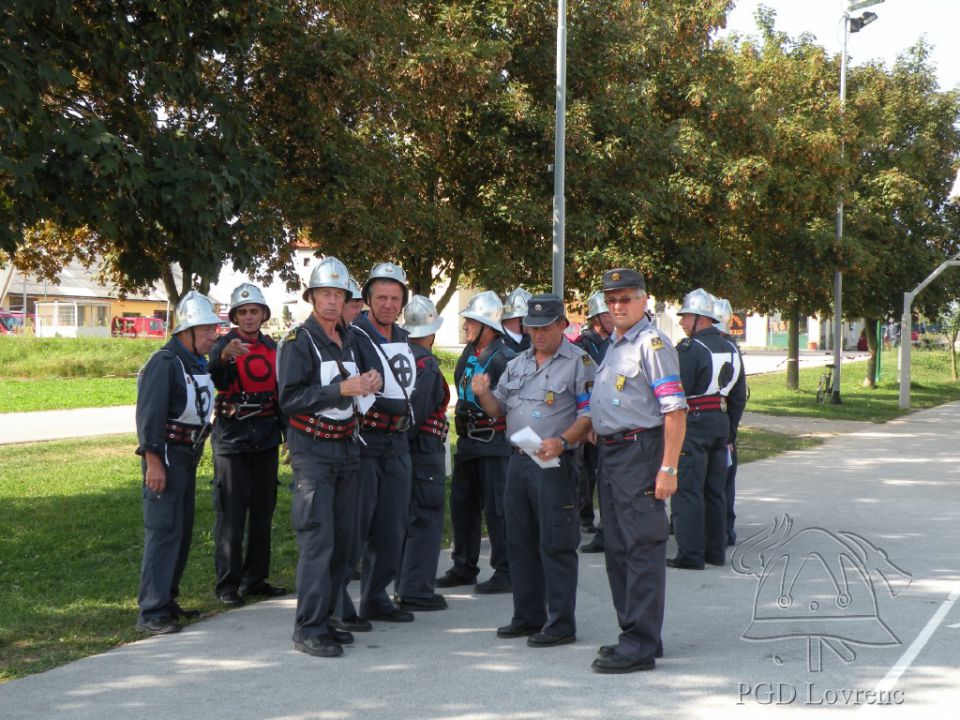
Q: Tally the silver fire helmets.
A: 11